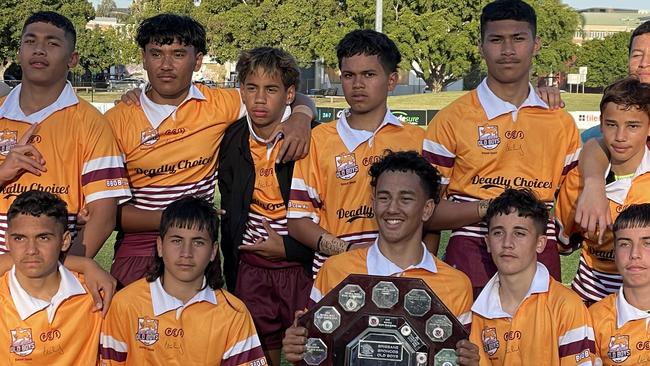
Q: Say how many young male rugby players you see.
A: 12